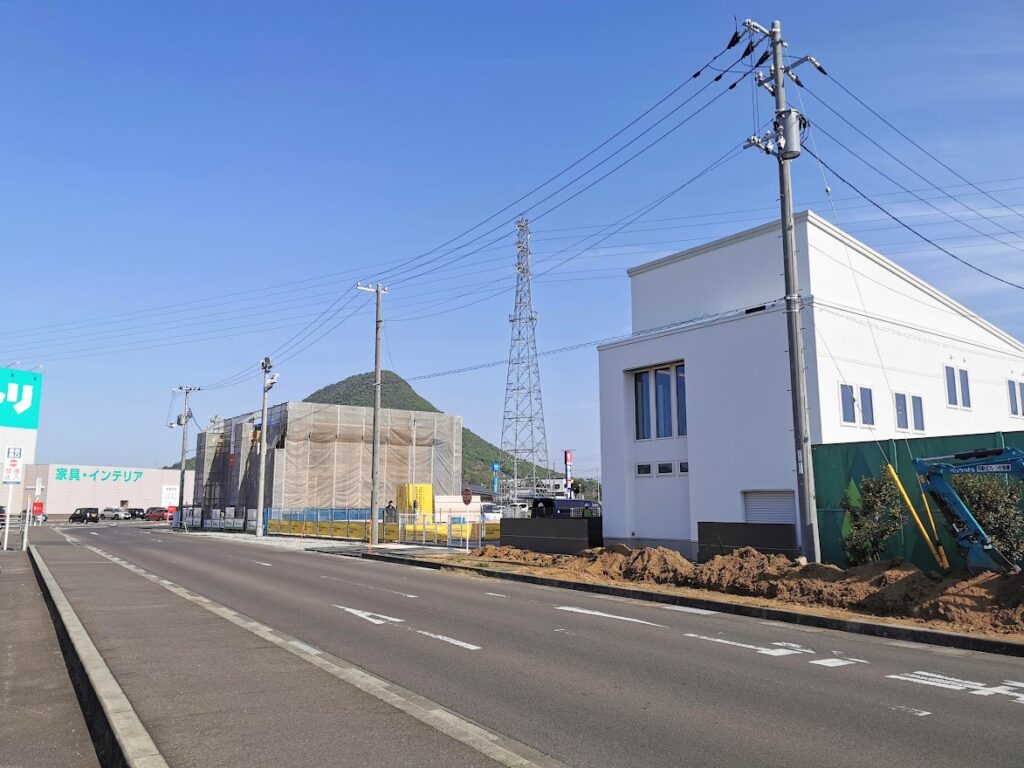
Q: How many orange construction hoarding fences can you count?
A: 0